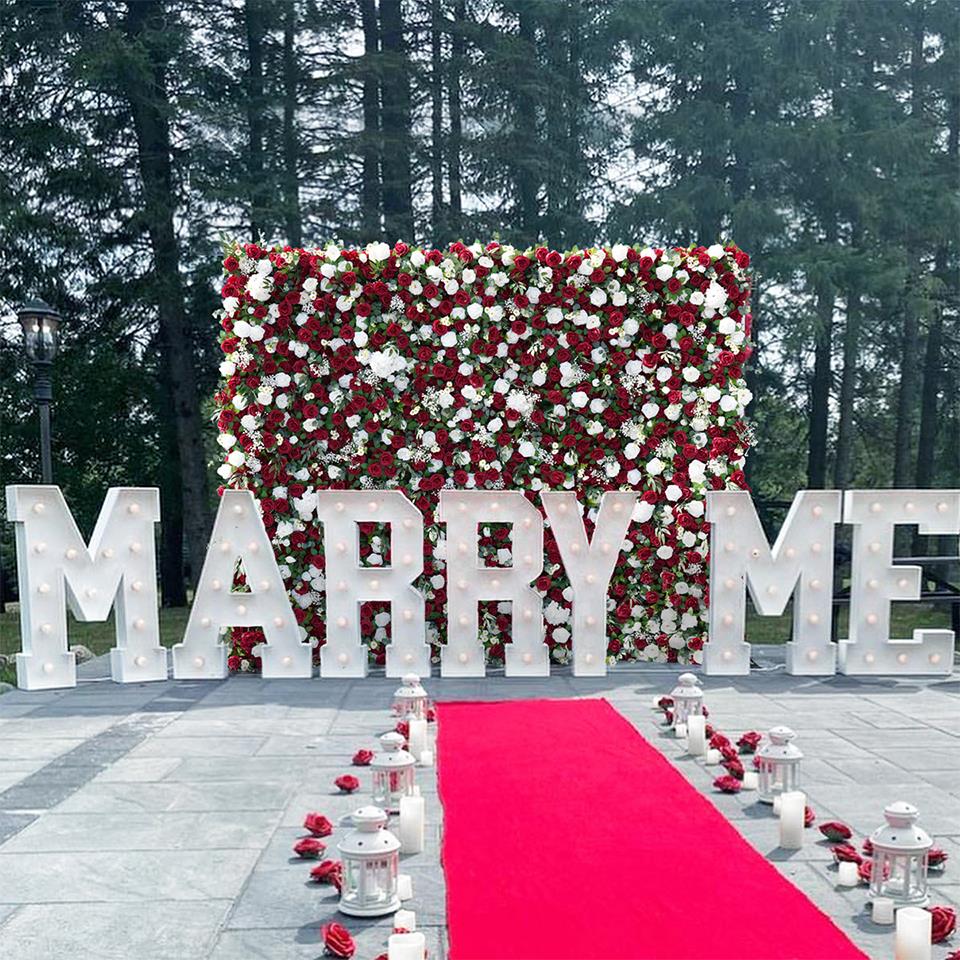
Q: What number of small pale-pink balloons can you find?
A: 0